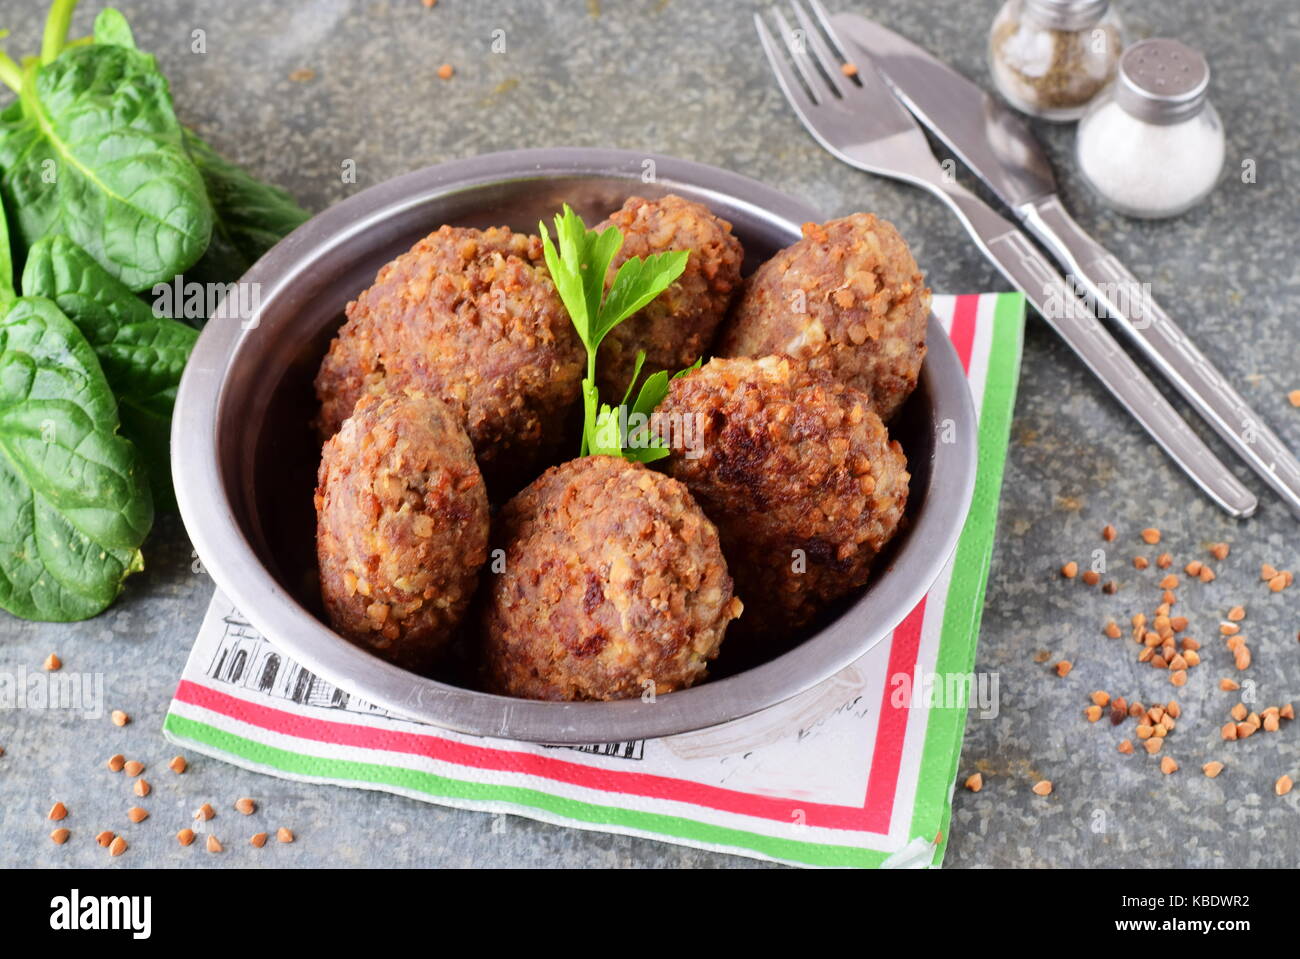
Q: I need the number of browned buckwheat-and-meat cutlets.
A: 6